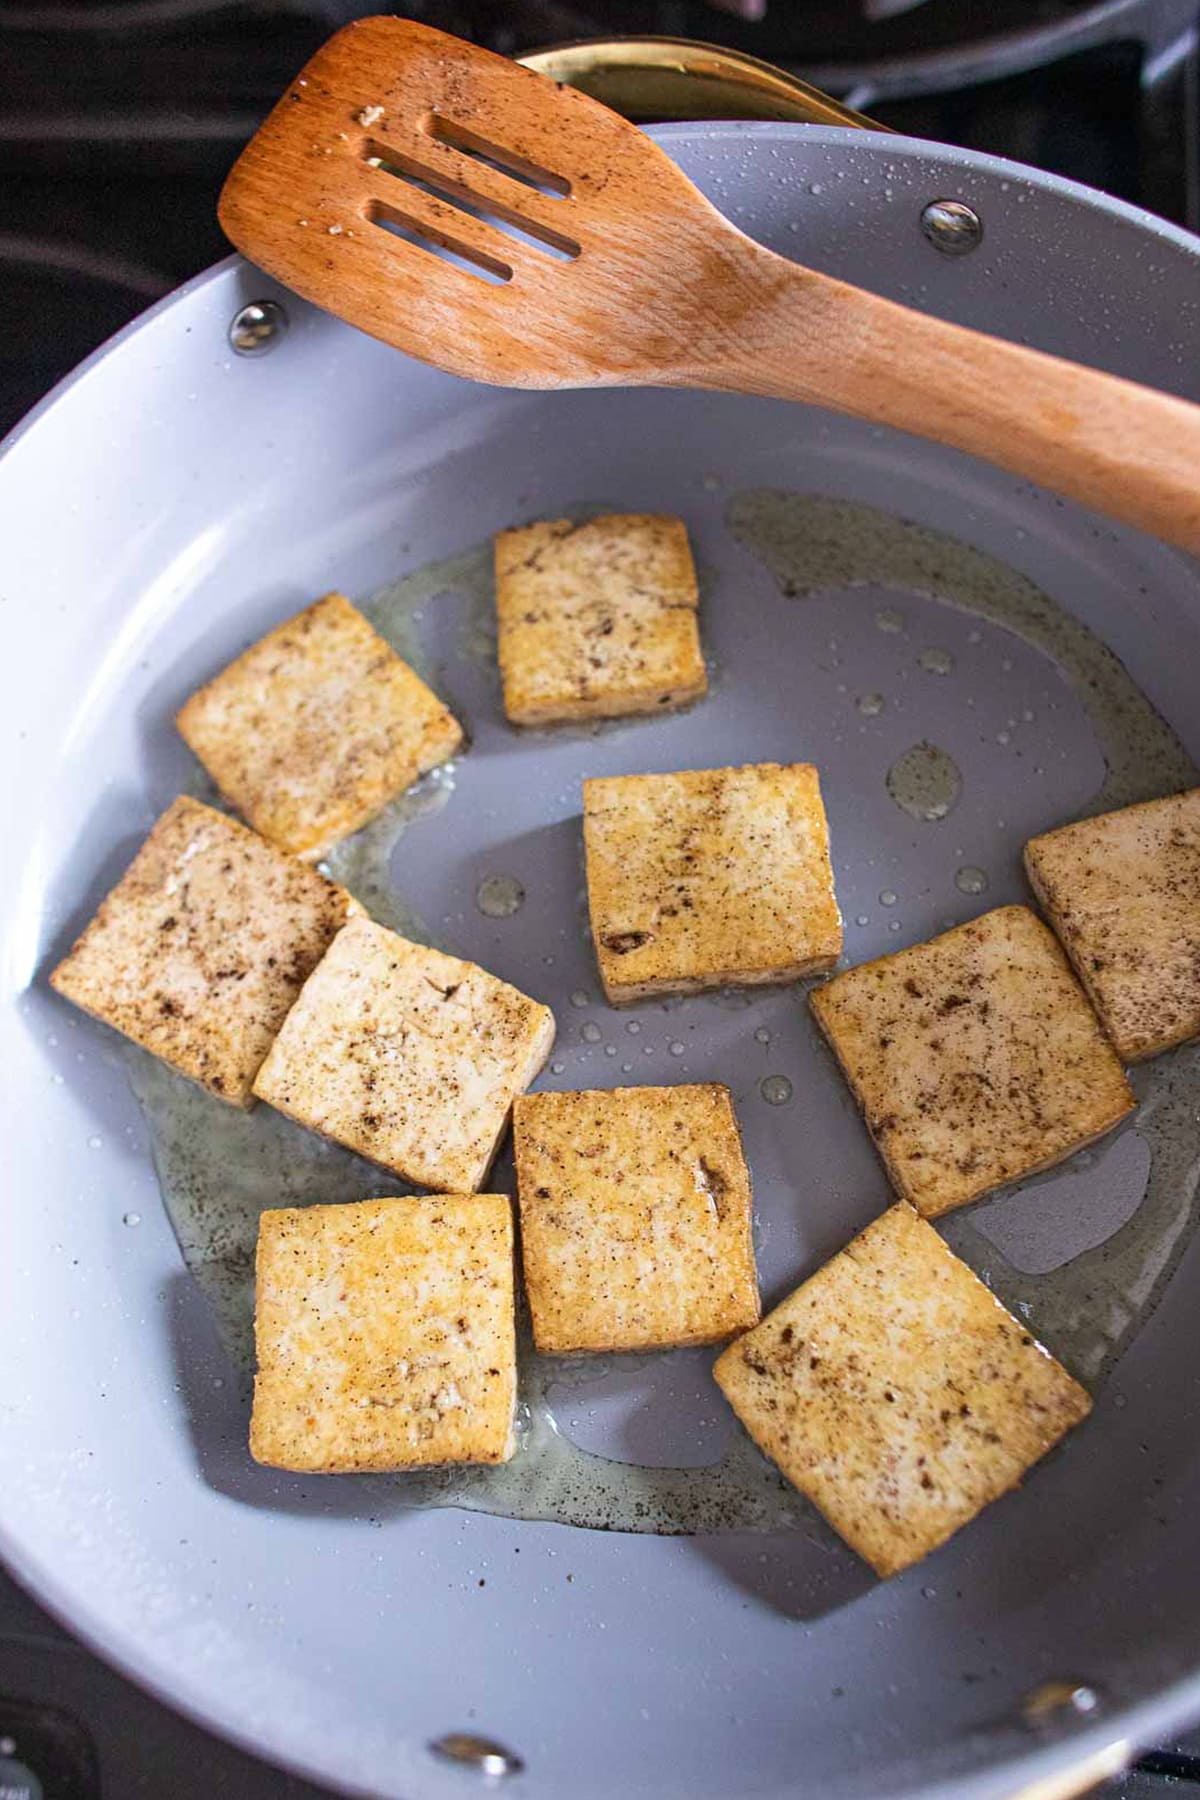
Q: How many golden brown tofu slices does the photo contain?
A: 10